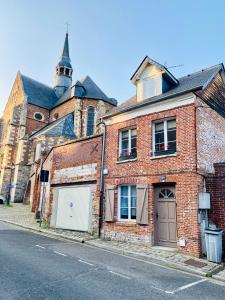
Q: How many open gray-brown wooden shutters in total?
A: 2